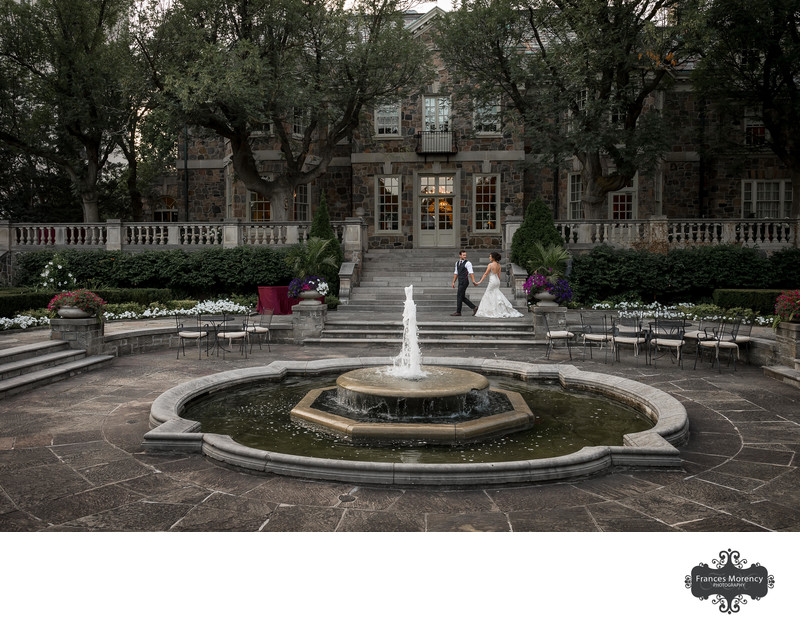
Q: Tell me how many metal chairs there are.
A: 10